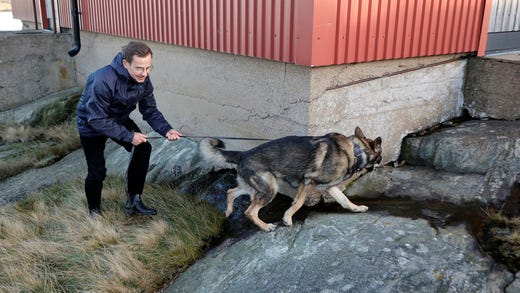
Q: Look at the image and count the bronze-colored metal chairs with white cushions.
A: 0